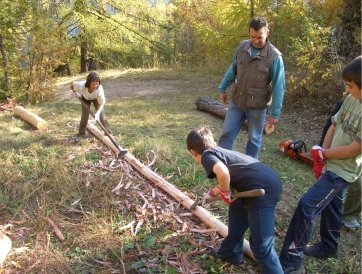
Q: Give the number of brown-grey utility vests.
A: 1